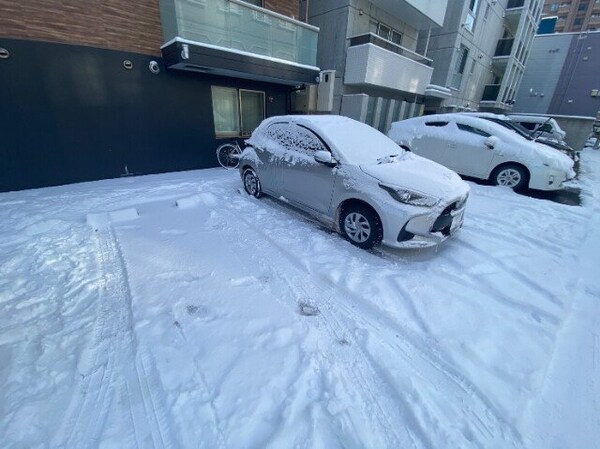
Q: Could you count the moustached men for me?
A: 0